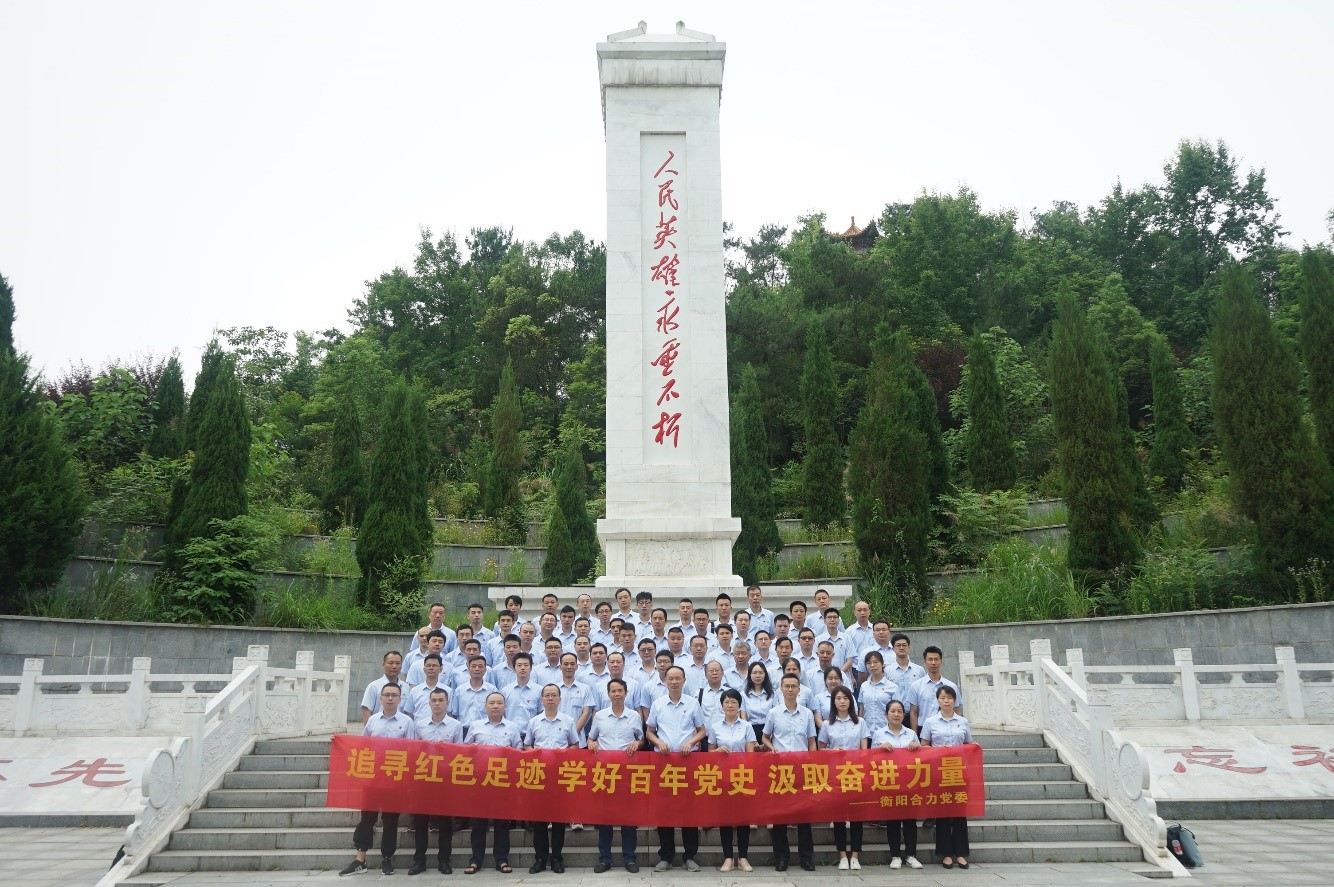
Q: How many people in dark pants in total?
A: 11